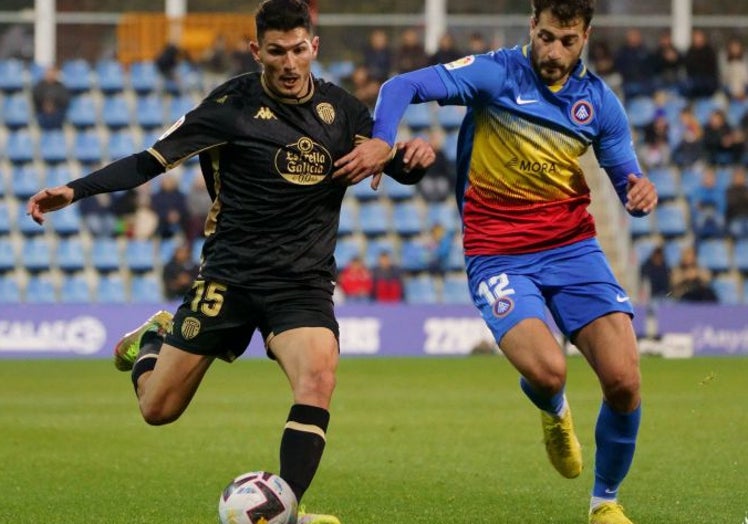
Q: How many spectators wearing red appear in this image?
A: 2